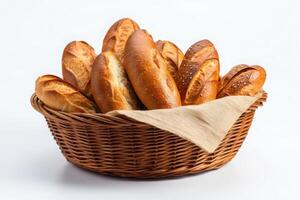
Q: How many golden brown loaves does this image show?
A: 8